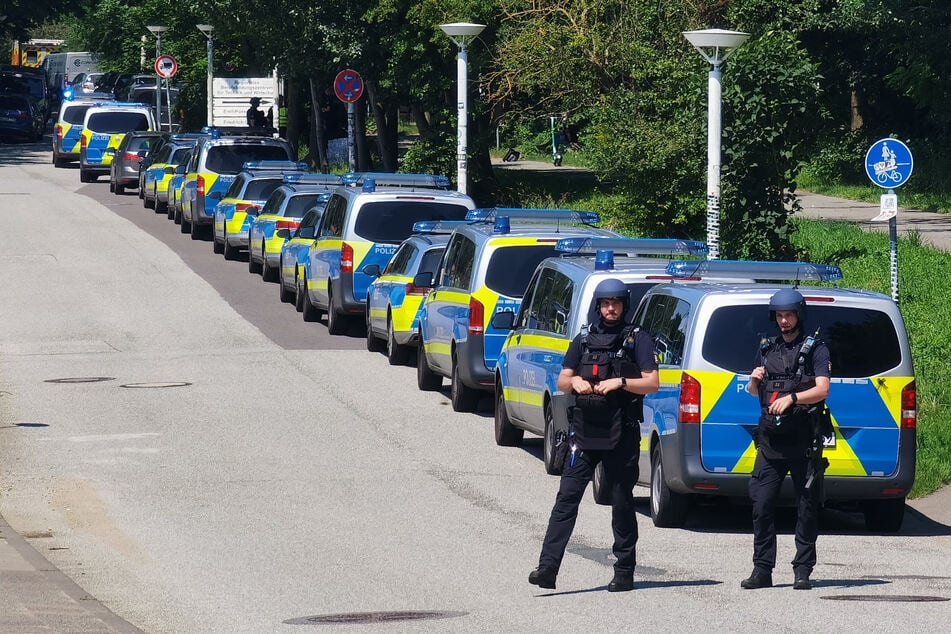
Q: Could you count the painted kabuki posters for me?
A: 0